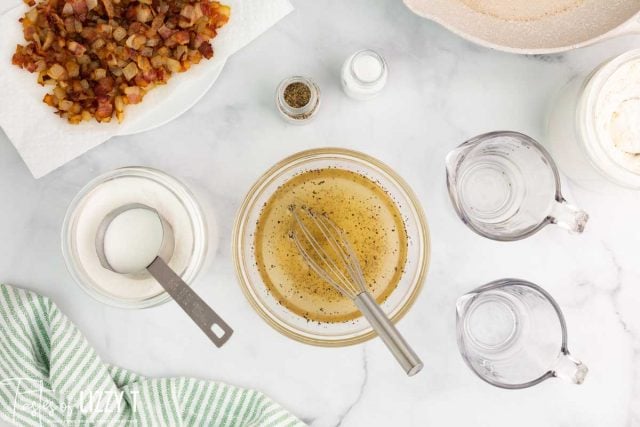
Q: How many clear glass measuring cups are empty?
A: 2